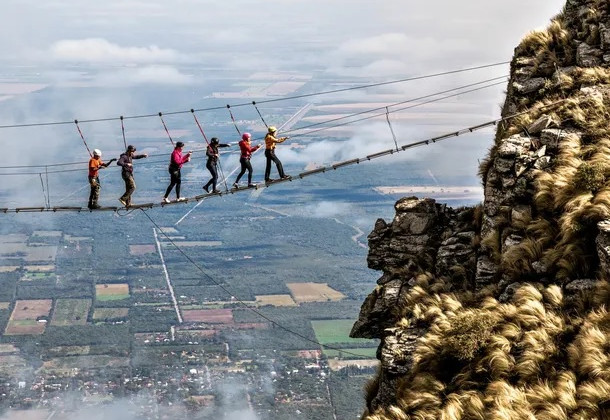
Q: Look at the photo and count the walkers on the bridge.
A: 6